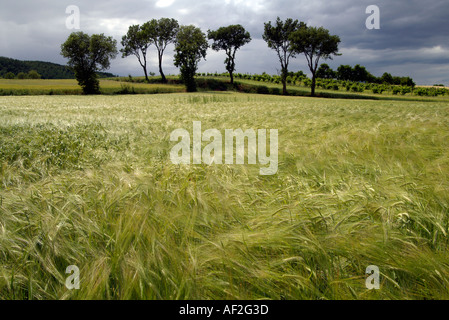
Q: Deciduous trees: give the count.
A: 7